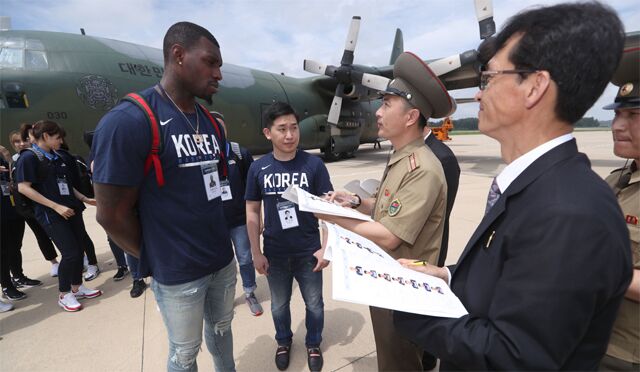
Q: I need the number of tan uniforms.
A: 2